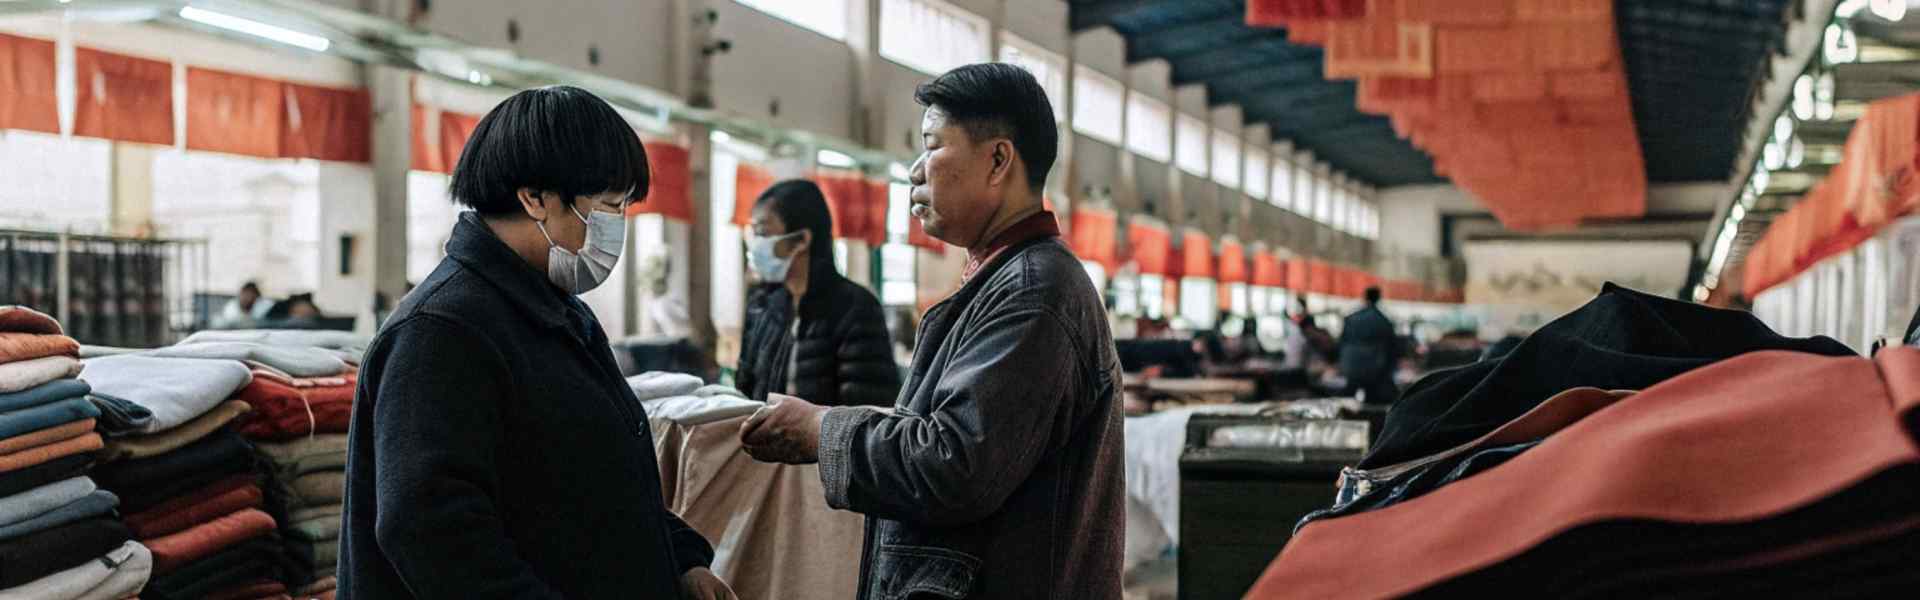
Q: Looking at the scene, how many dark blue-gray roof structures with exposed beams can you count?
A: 1